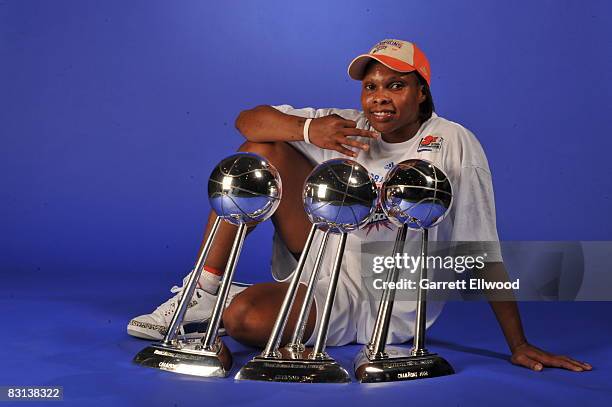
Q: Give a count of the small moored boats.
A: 0